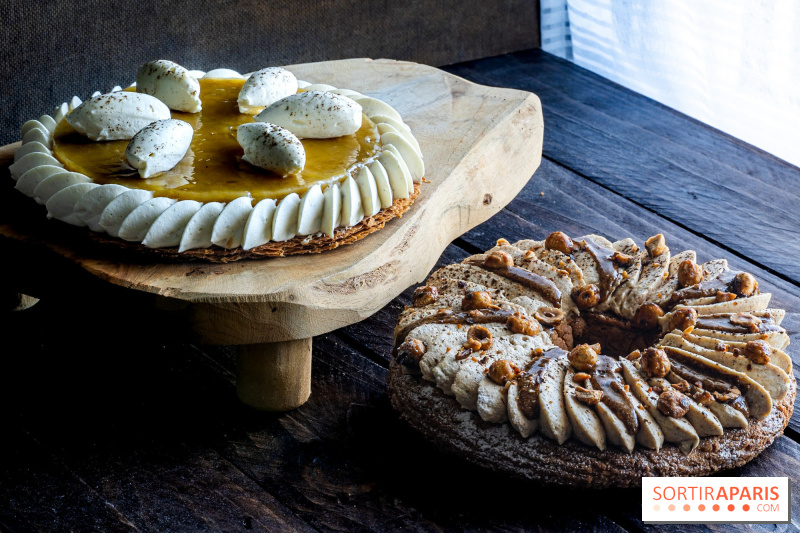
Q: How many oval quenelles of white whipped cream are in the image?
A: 6